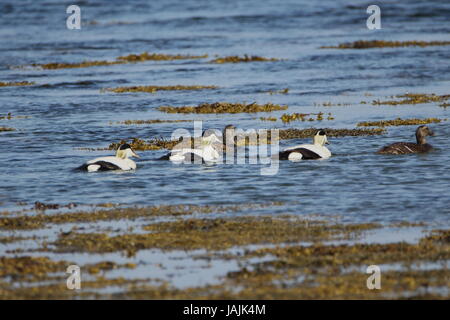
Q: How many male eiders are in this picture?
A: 3